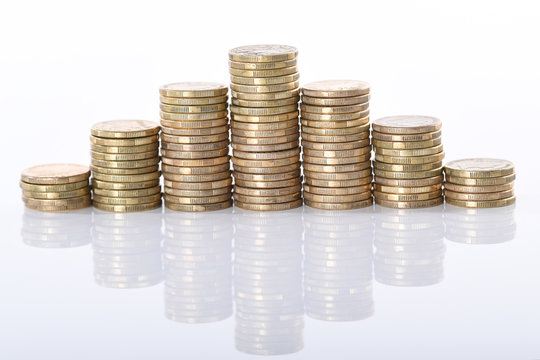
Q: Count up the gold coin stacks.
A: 7